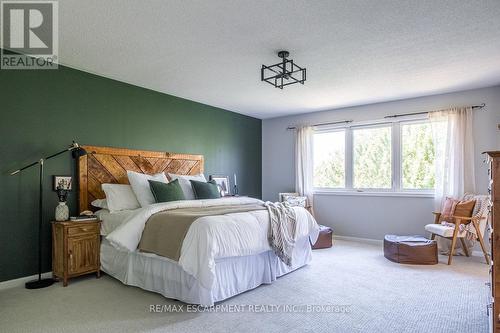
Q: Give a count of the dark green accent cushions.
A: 2